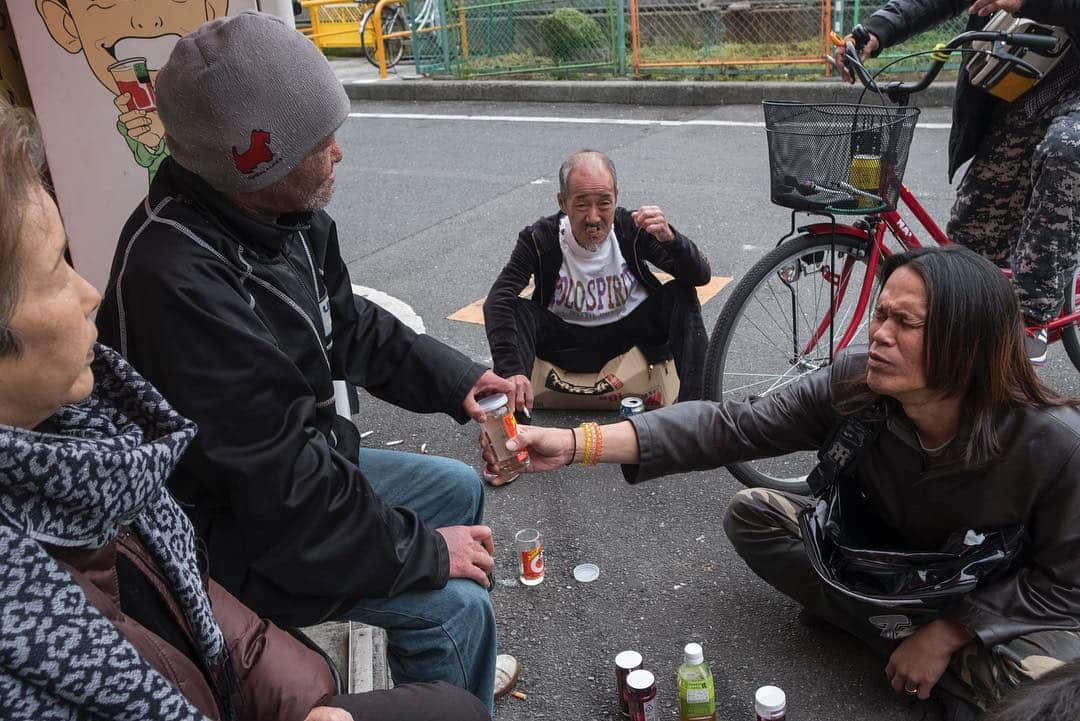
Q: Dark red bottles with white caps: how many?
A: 3